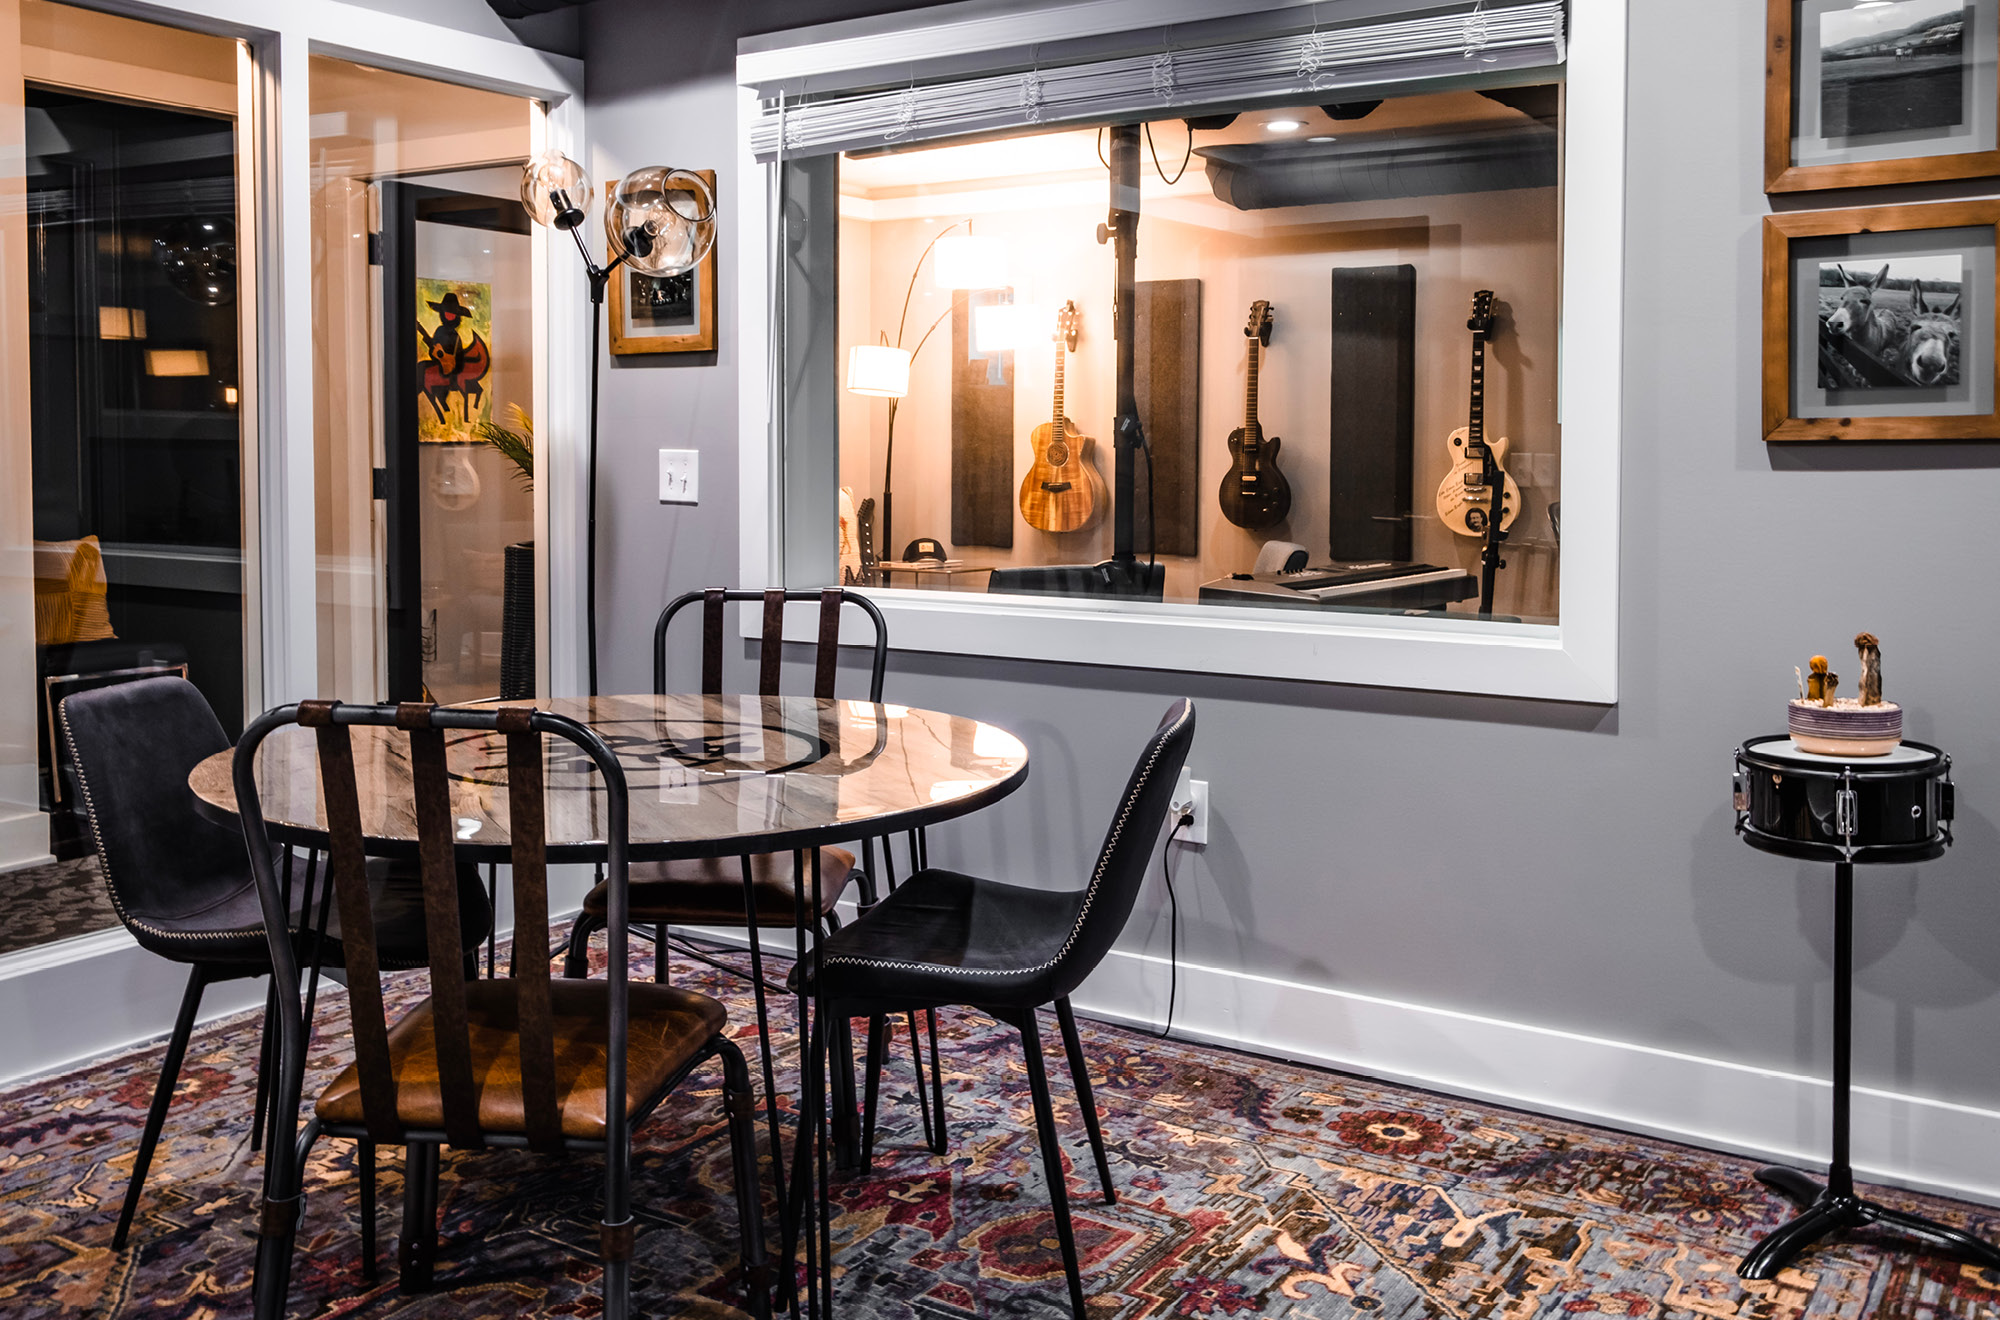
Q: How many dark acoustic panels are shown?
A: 3